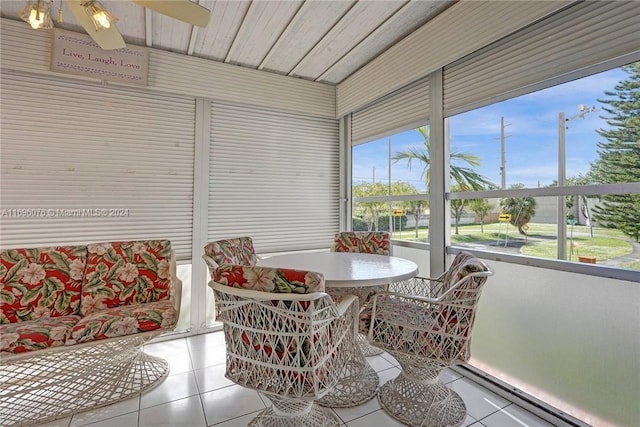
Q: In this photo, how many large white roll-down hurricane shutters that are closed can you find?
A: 2